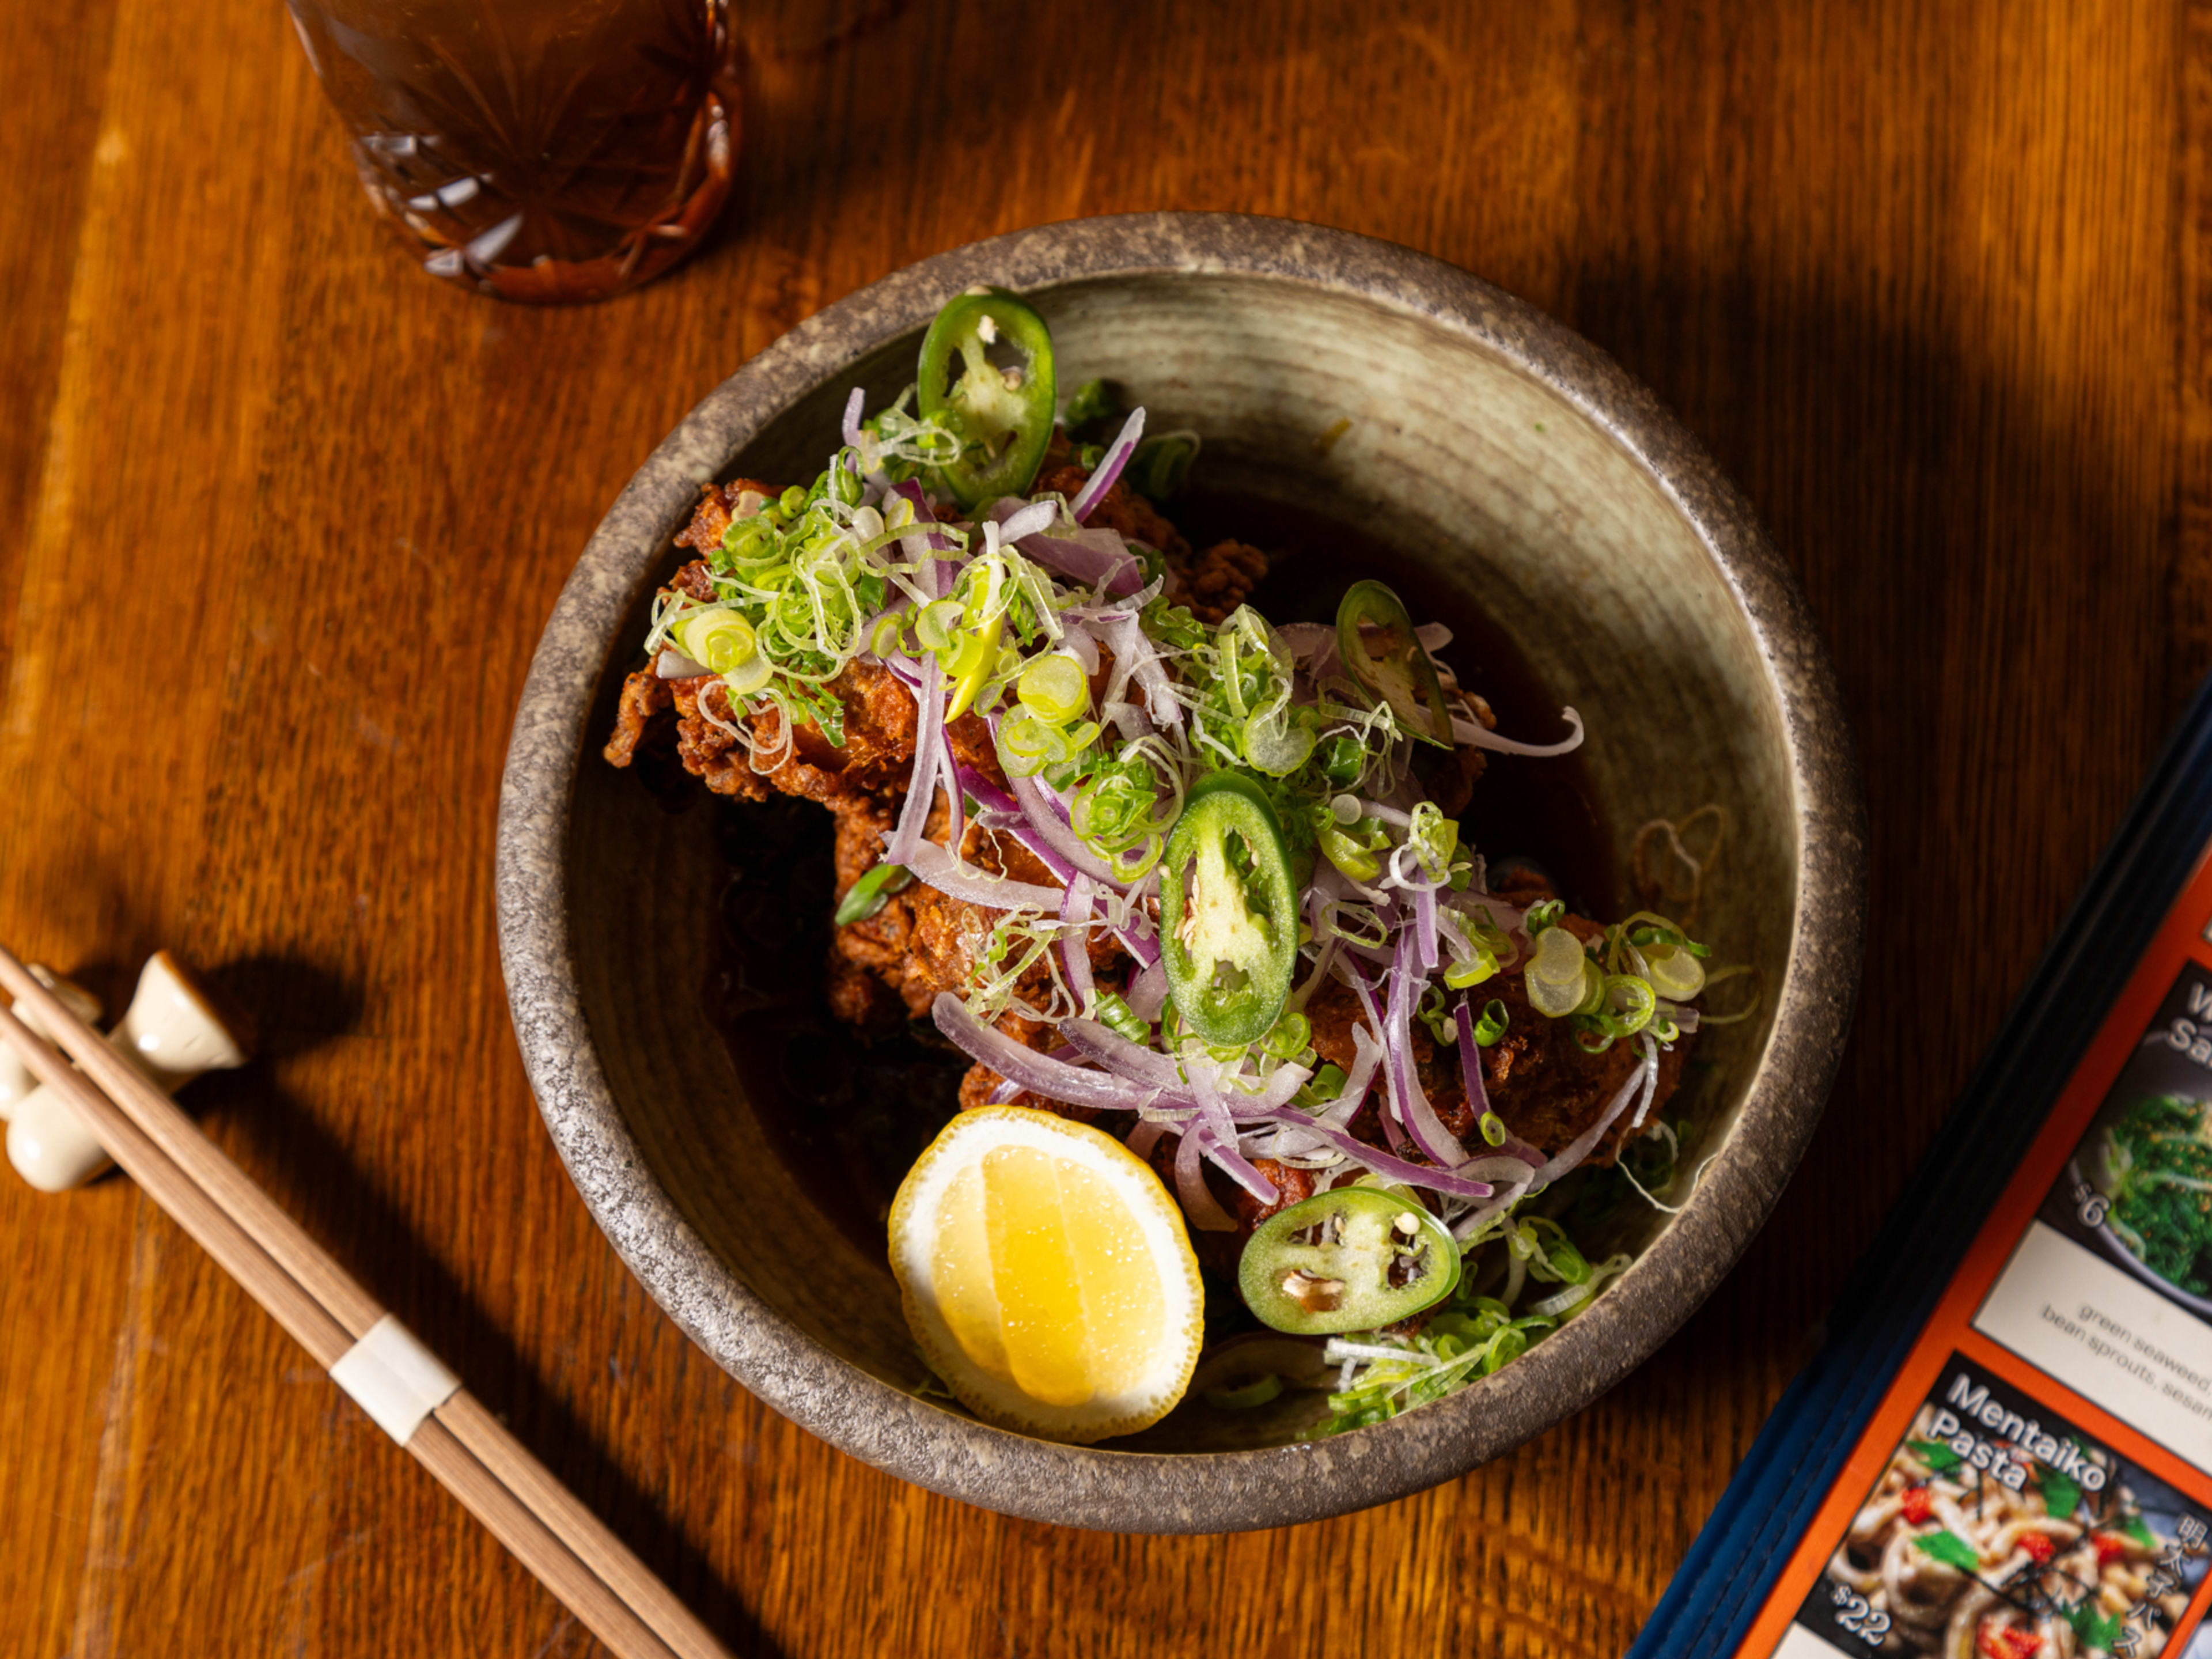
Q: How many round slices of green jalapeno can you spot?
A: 4